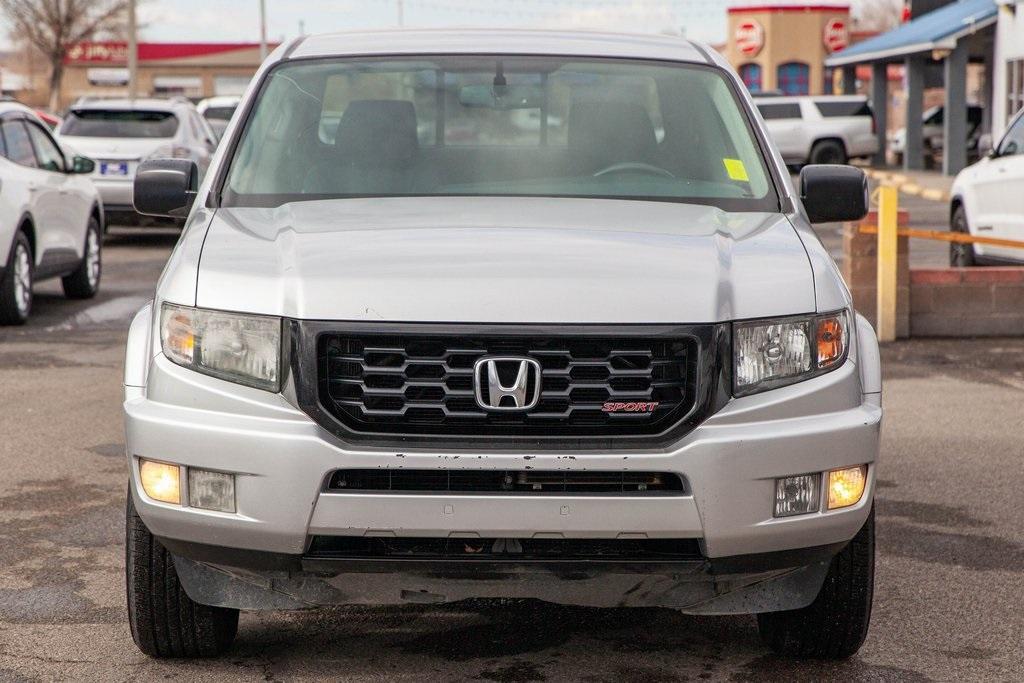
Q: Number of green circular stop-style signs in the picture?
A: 0